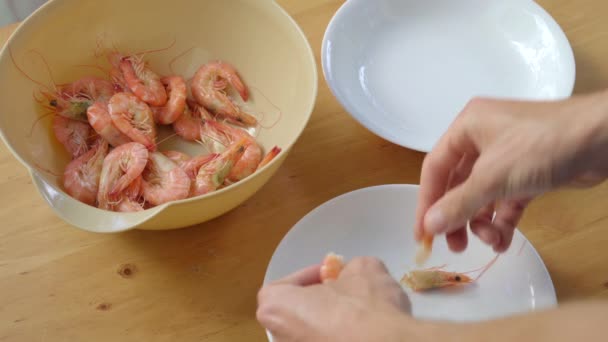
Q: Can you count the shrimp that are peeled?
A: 1